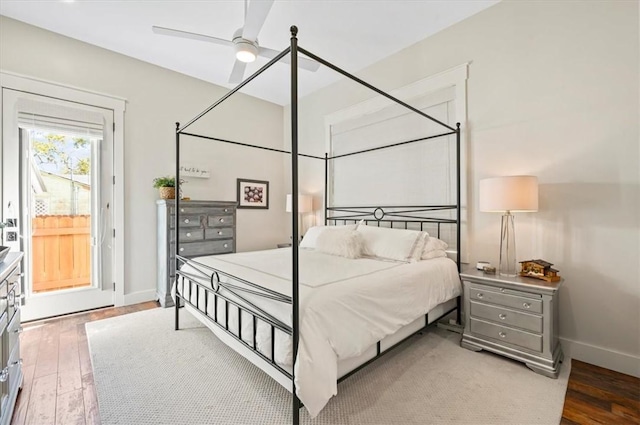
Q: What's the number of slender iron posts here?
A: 4